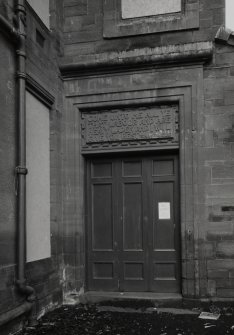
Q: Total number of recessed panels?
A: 9